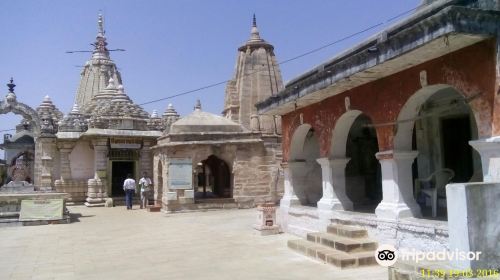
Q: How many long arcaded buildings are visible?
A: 1